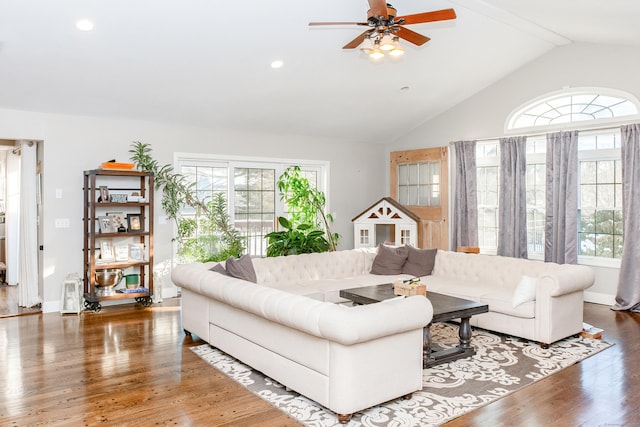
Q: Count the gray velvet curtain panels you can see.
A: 4